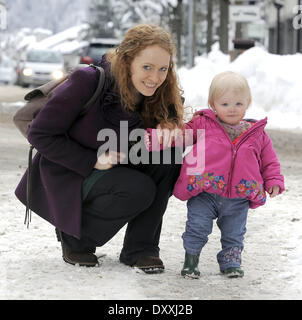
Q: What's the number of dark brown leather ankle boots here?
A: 2